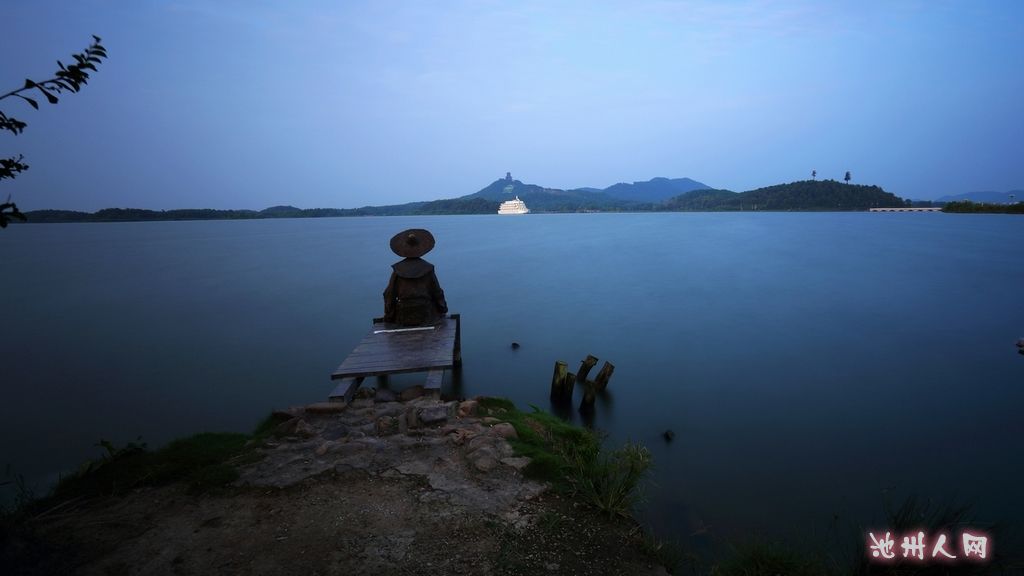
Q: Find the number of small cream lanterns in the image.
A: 0